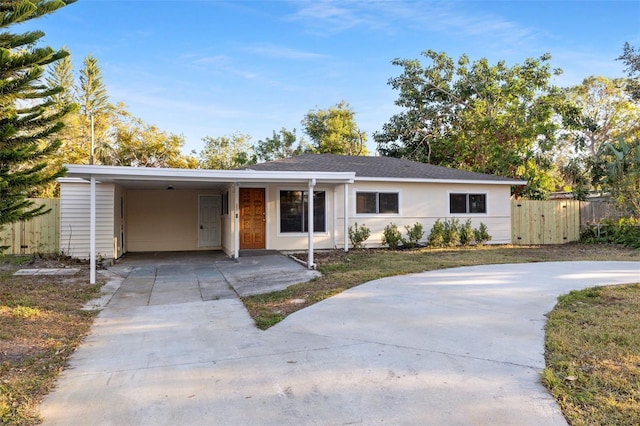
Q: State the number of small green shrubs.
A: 7